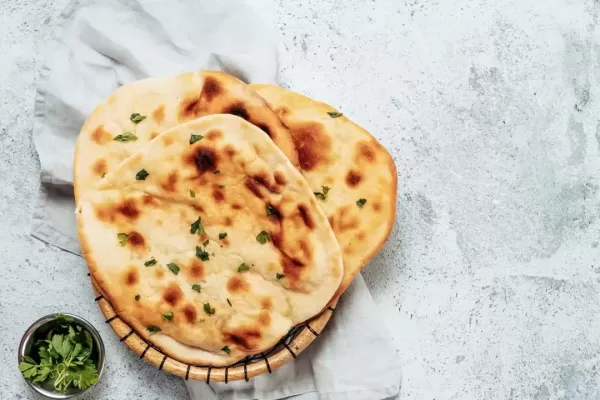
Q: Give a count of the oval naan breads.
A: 3